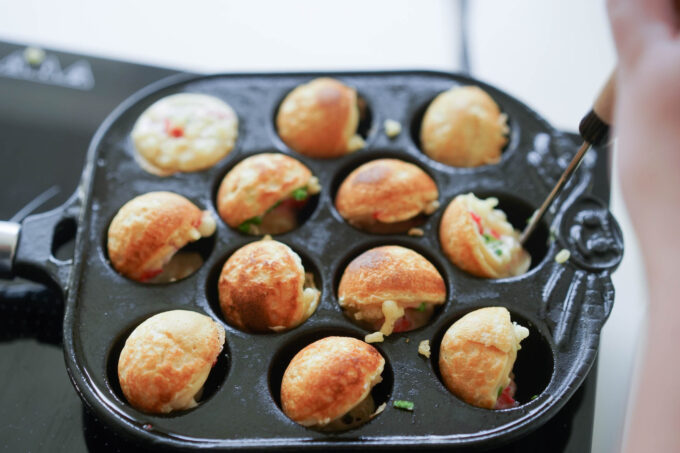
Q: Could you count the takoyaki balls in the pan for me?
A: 12